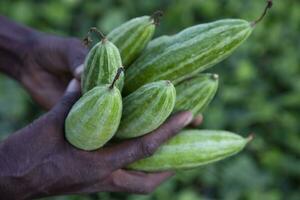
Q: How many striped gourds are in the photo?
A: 7